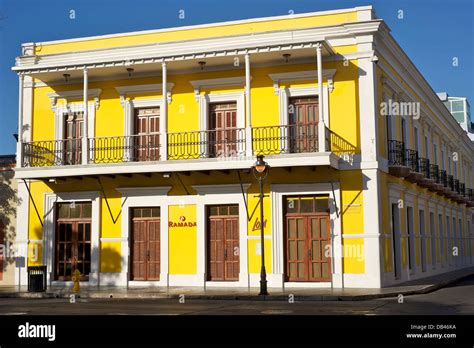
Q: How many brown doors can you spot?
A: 8